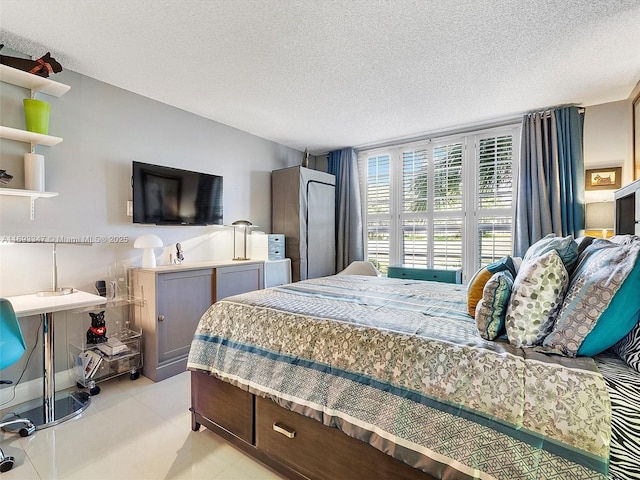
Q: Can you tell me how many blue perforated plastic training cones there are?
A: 0